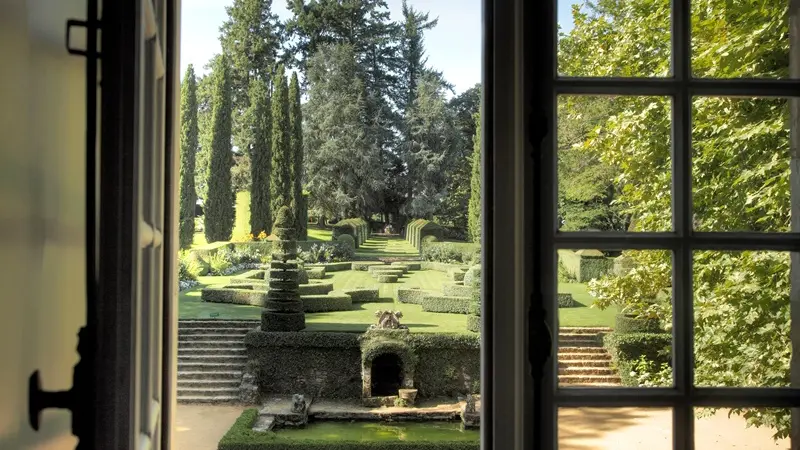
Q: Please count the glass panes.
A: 8